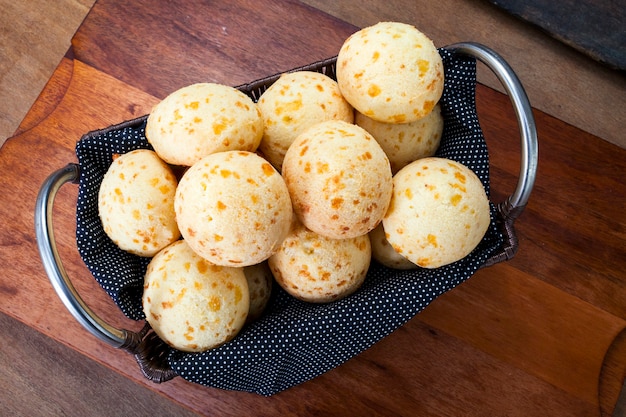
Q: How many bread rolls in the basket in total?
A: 12